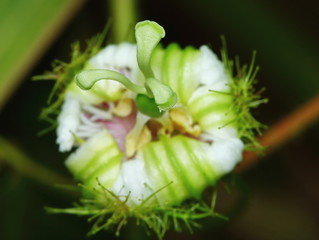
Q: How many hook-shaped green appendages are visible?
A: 3